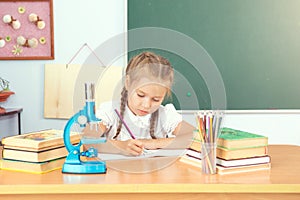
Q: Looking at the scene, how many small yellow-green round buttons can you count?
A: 3